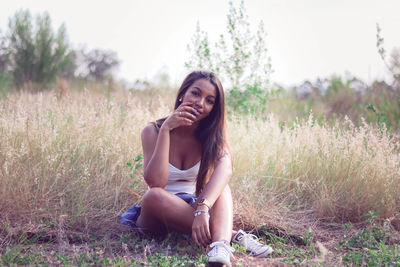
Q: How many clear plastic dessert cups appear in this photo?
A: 0